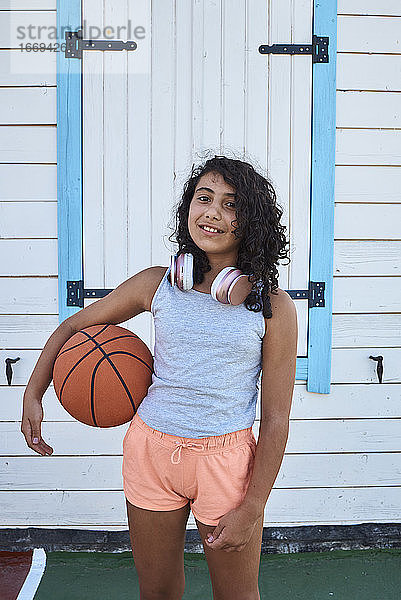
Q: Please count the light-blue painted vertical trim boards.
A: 2